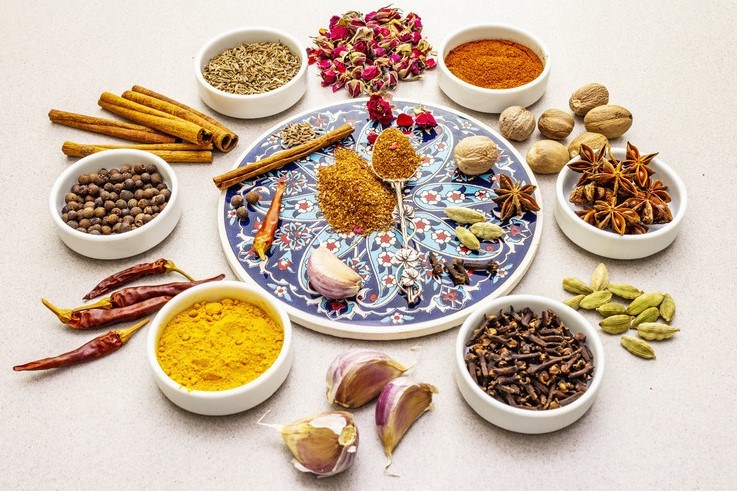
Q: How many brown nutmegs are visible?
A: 7